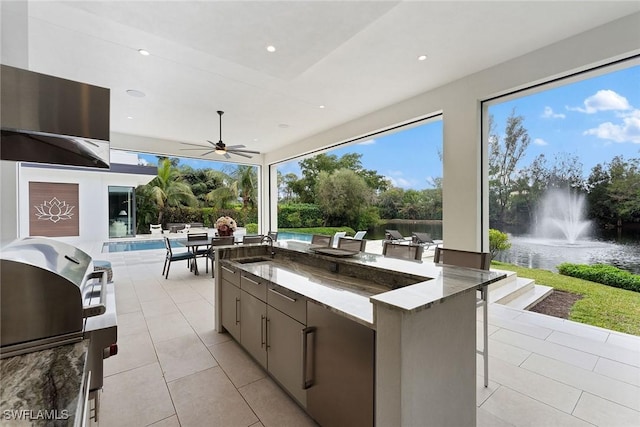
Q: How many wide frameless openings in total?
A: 3